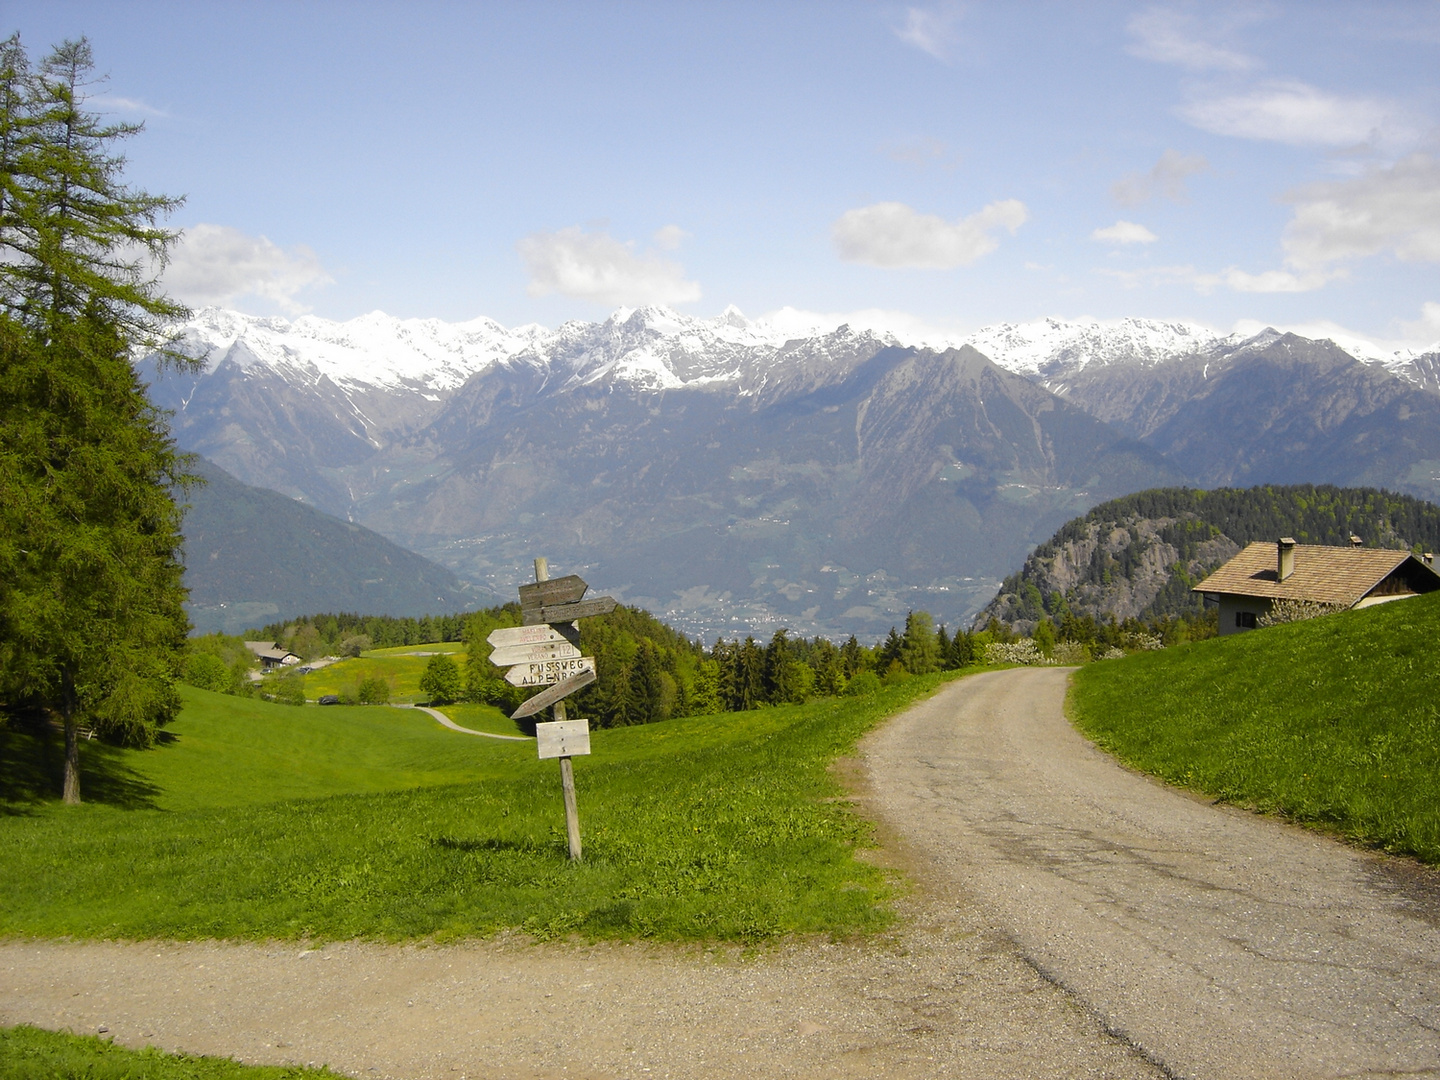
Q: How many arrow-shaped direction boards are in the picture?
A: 6